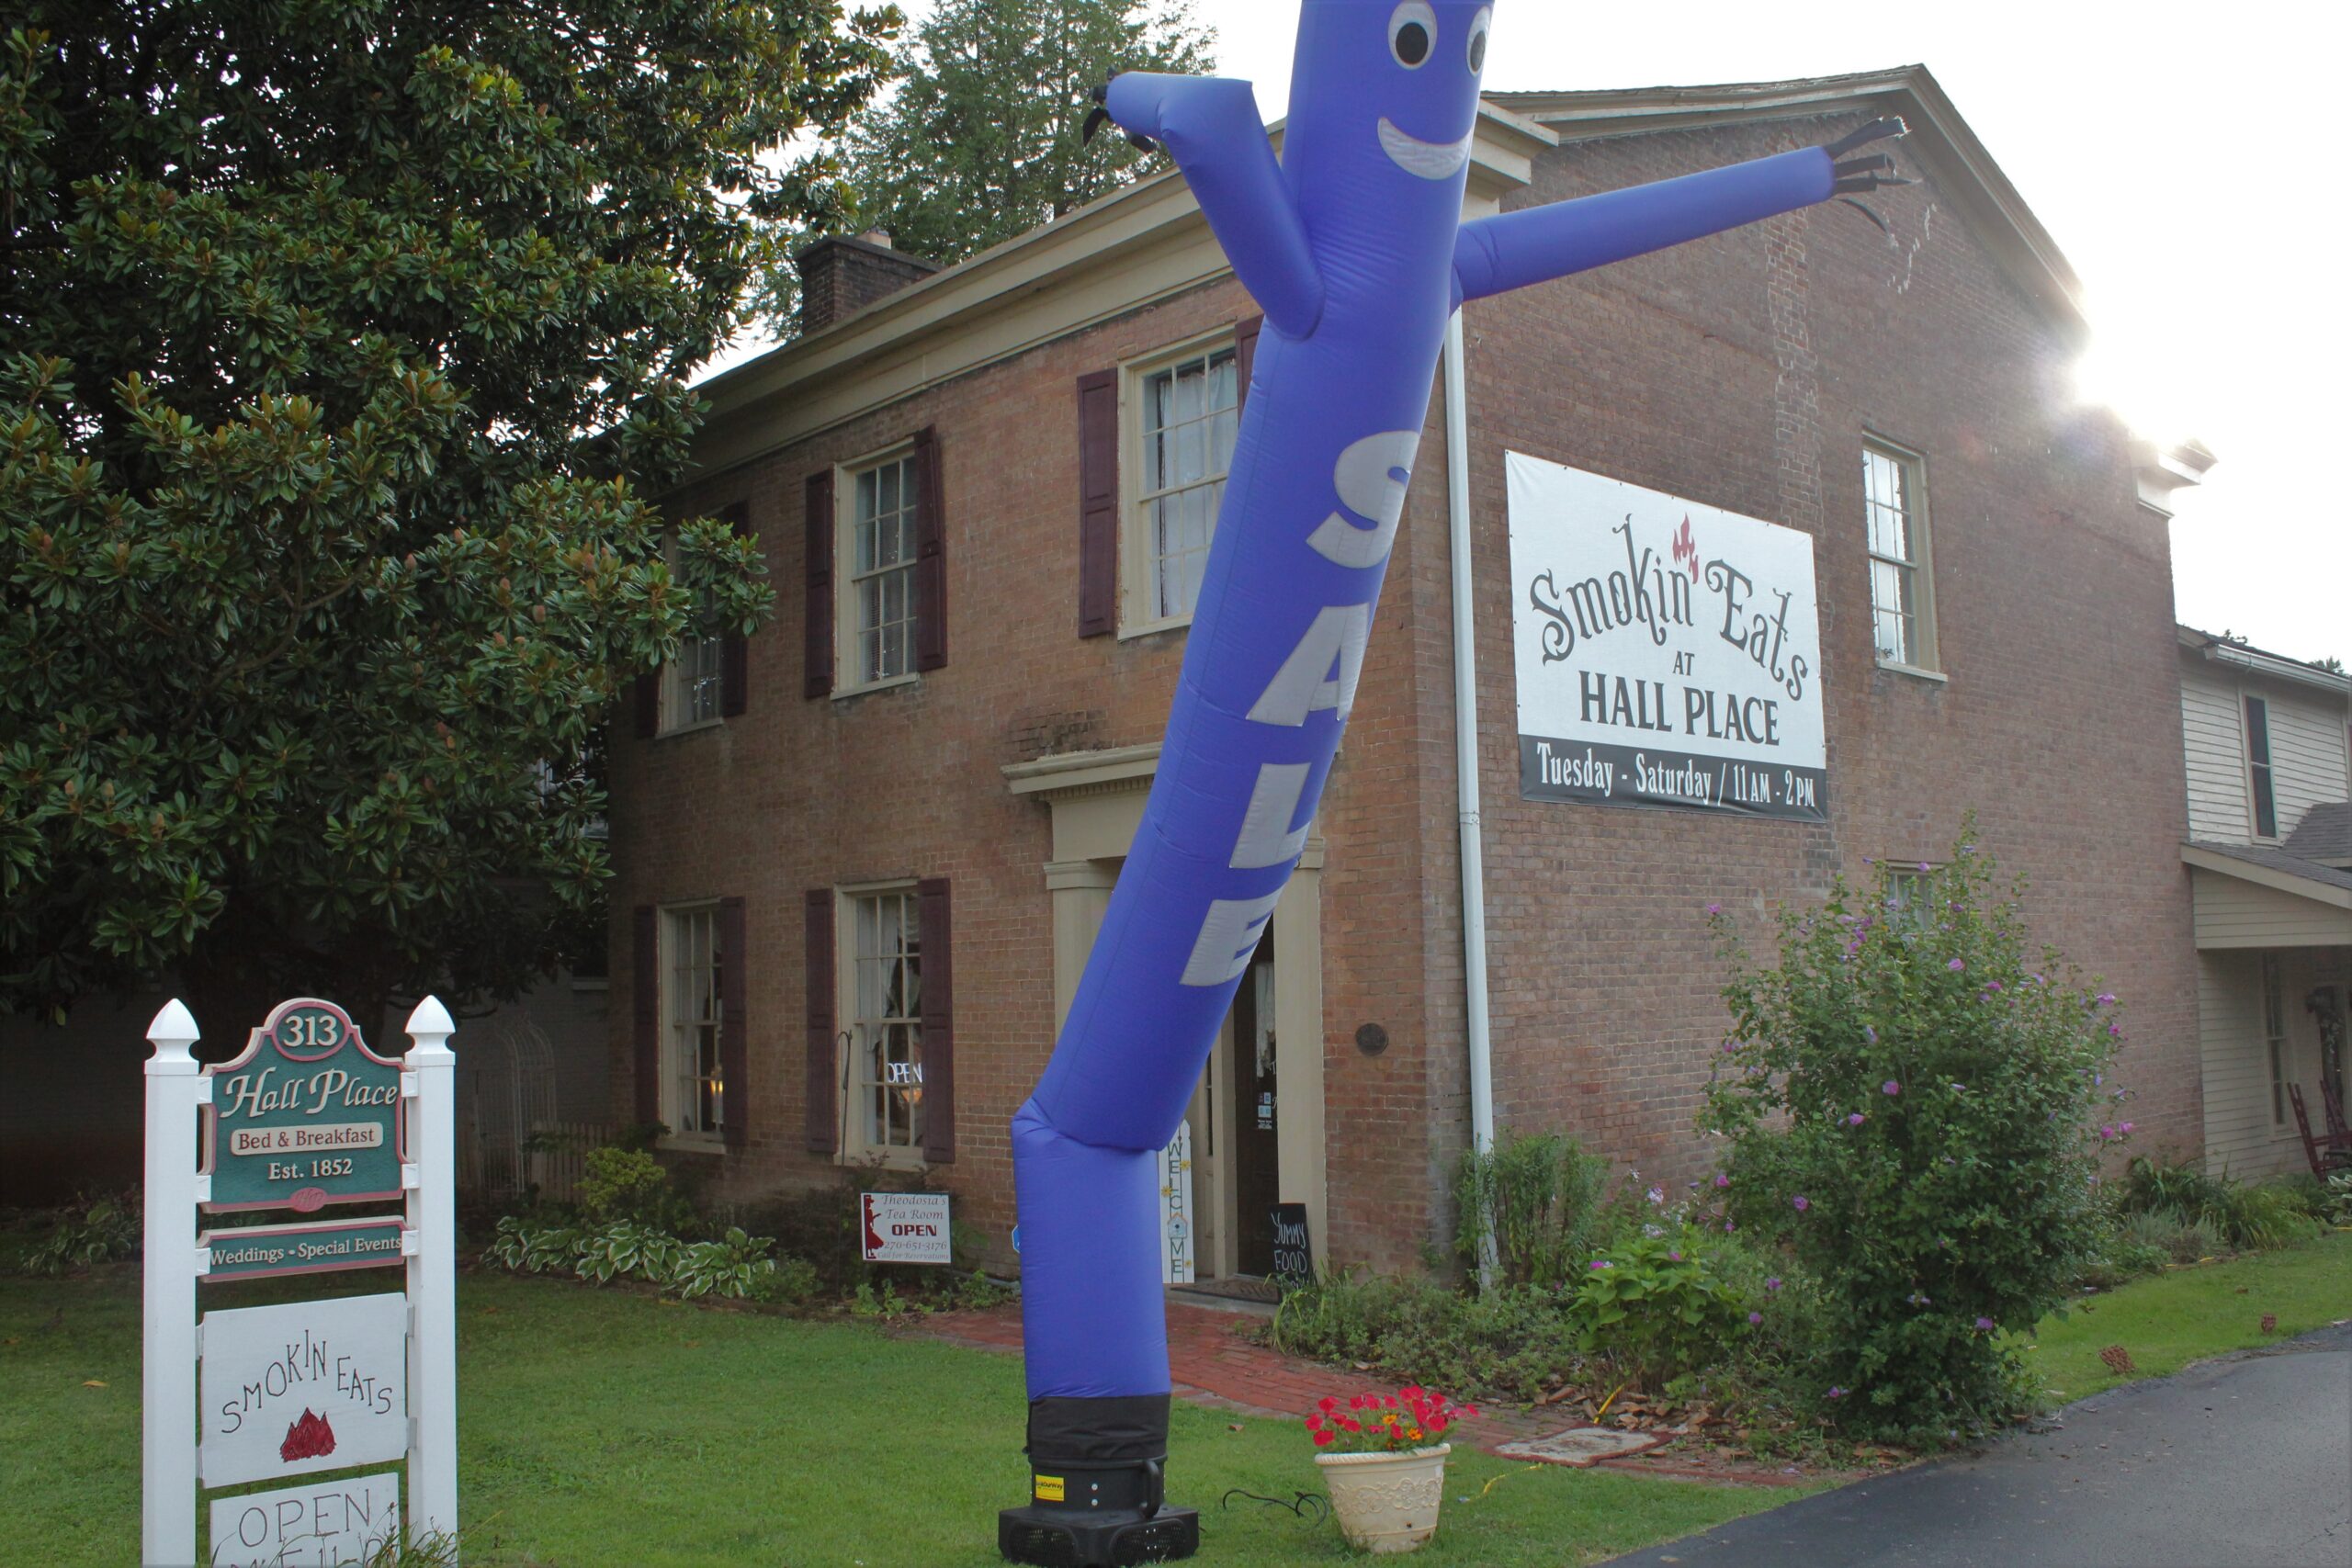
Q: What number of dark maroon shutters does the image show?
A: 10